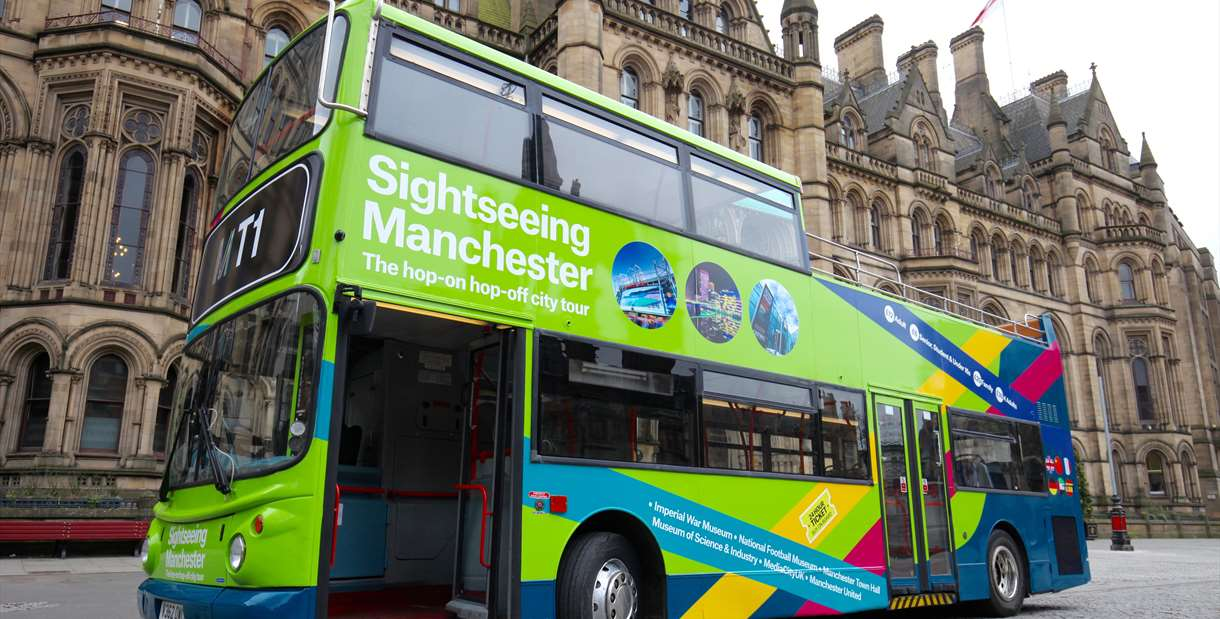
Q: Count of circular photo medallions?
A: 3